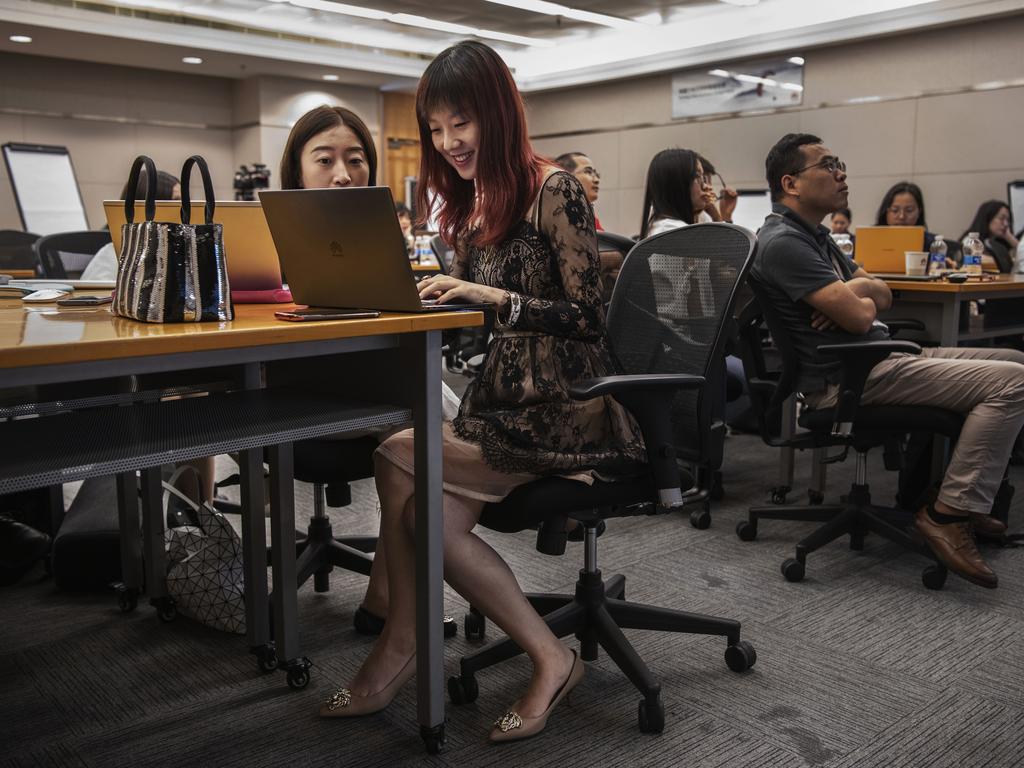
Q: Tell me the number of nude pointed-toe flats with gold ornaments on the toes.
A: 2